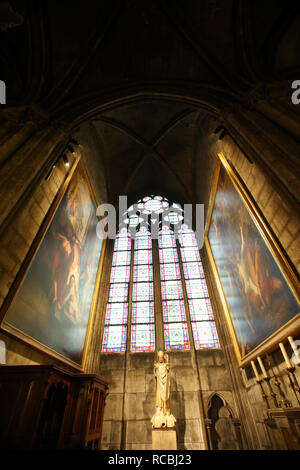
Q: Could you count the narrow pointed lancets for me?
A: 4